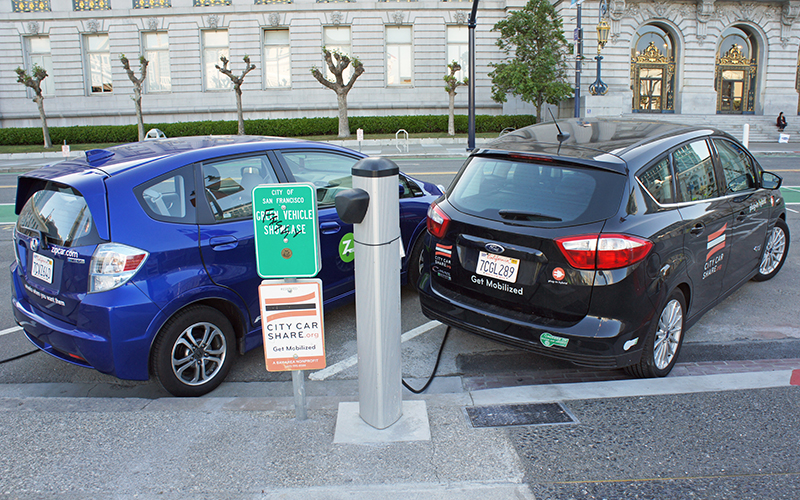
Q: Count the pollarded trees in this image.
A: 5